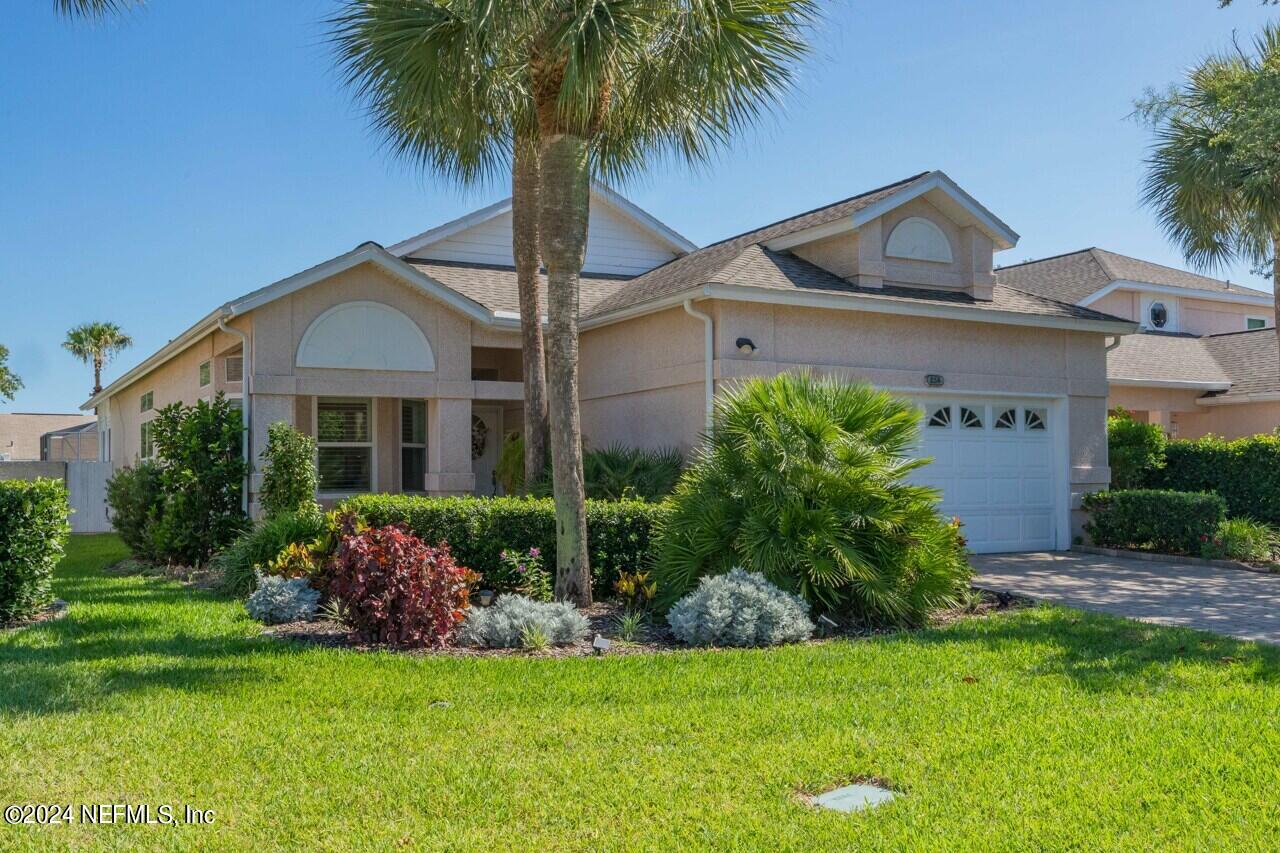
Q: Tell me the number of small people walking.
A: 0